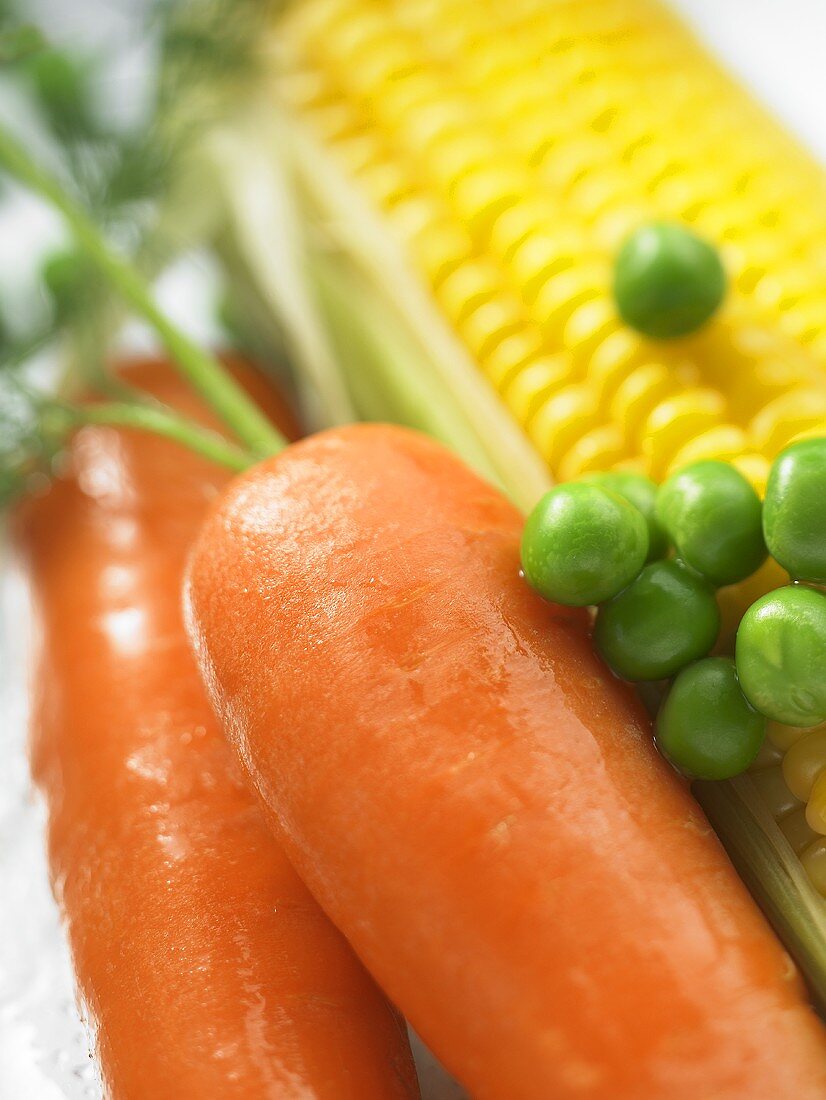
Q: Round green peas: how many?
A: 8